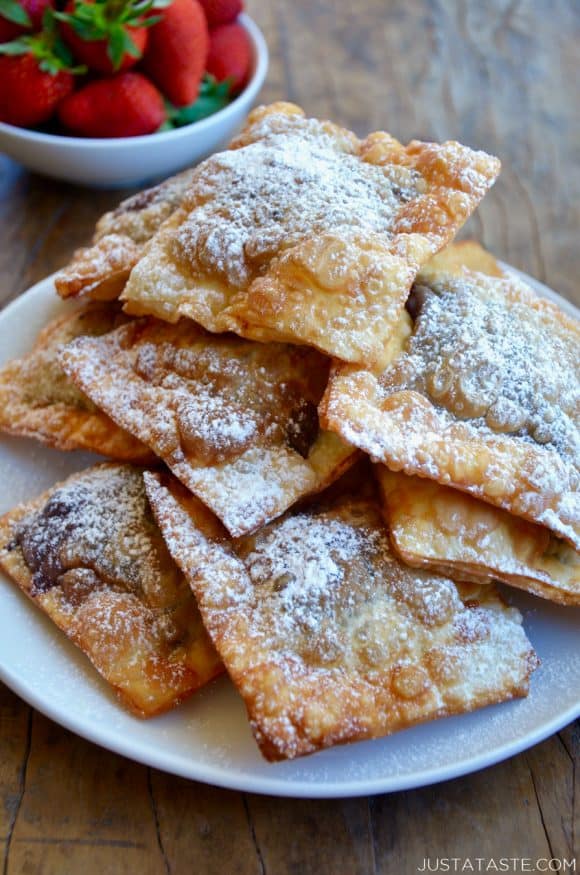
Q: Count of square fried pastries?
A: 8